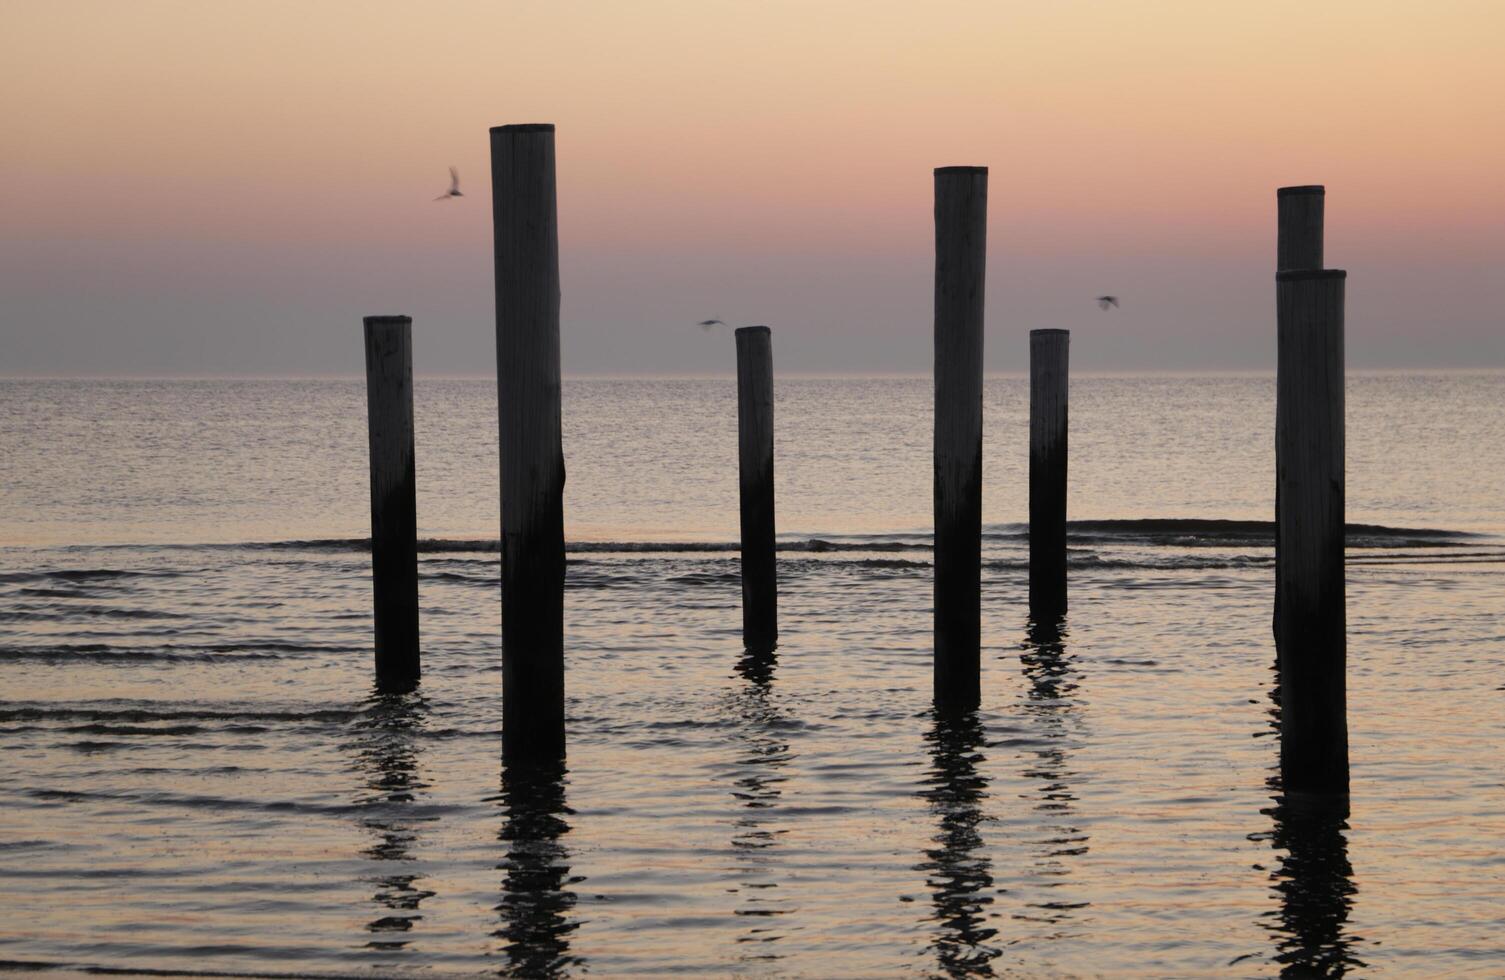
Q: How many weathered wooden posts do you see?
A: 7